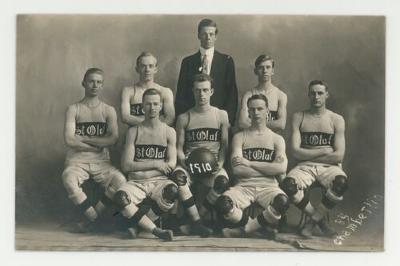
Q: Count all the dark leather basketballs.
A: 1